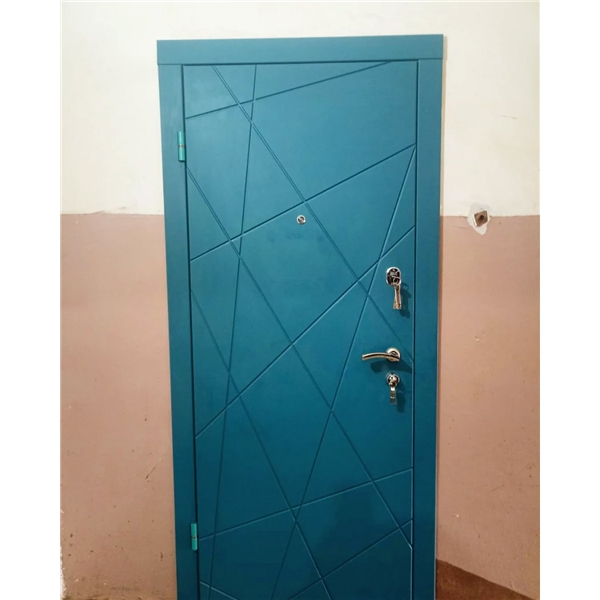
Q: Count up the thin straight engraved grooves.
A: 11